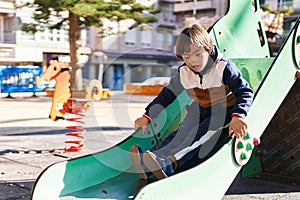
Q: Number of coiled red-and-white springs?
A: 1